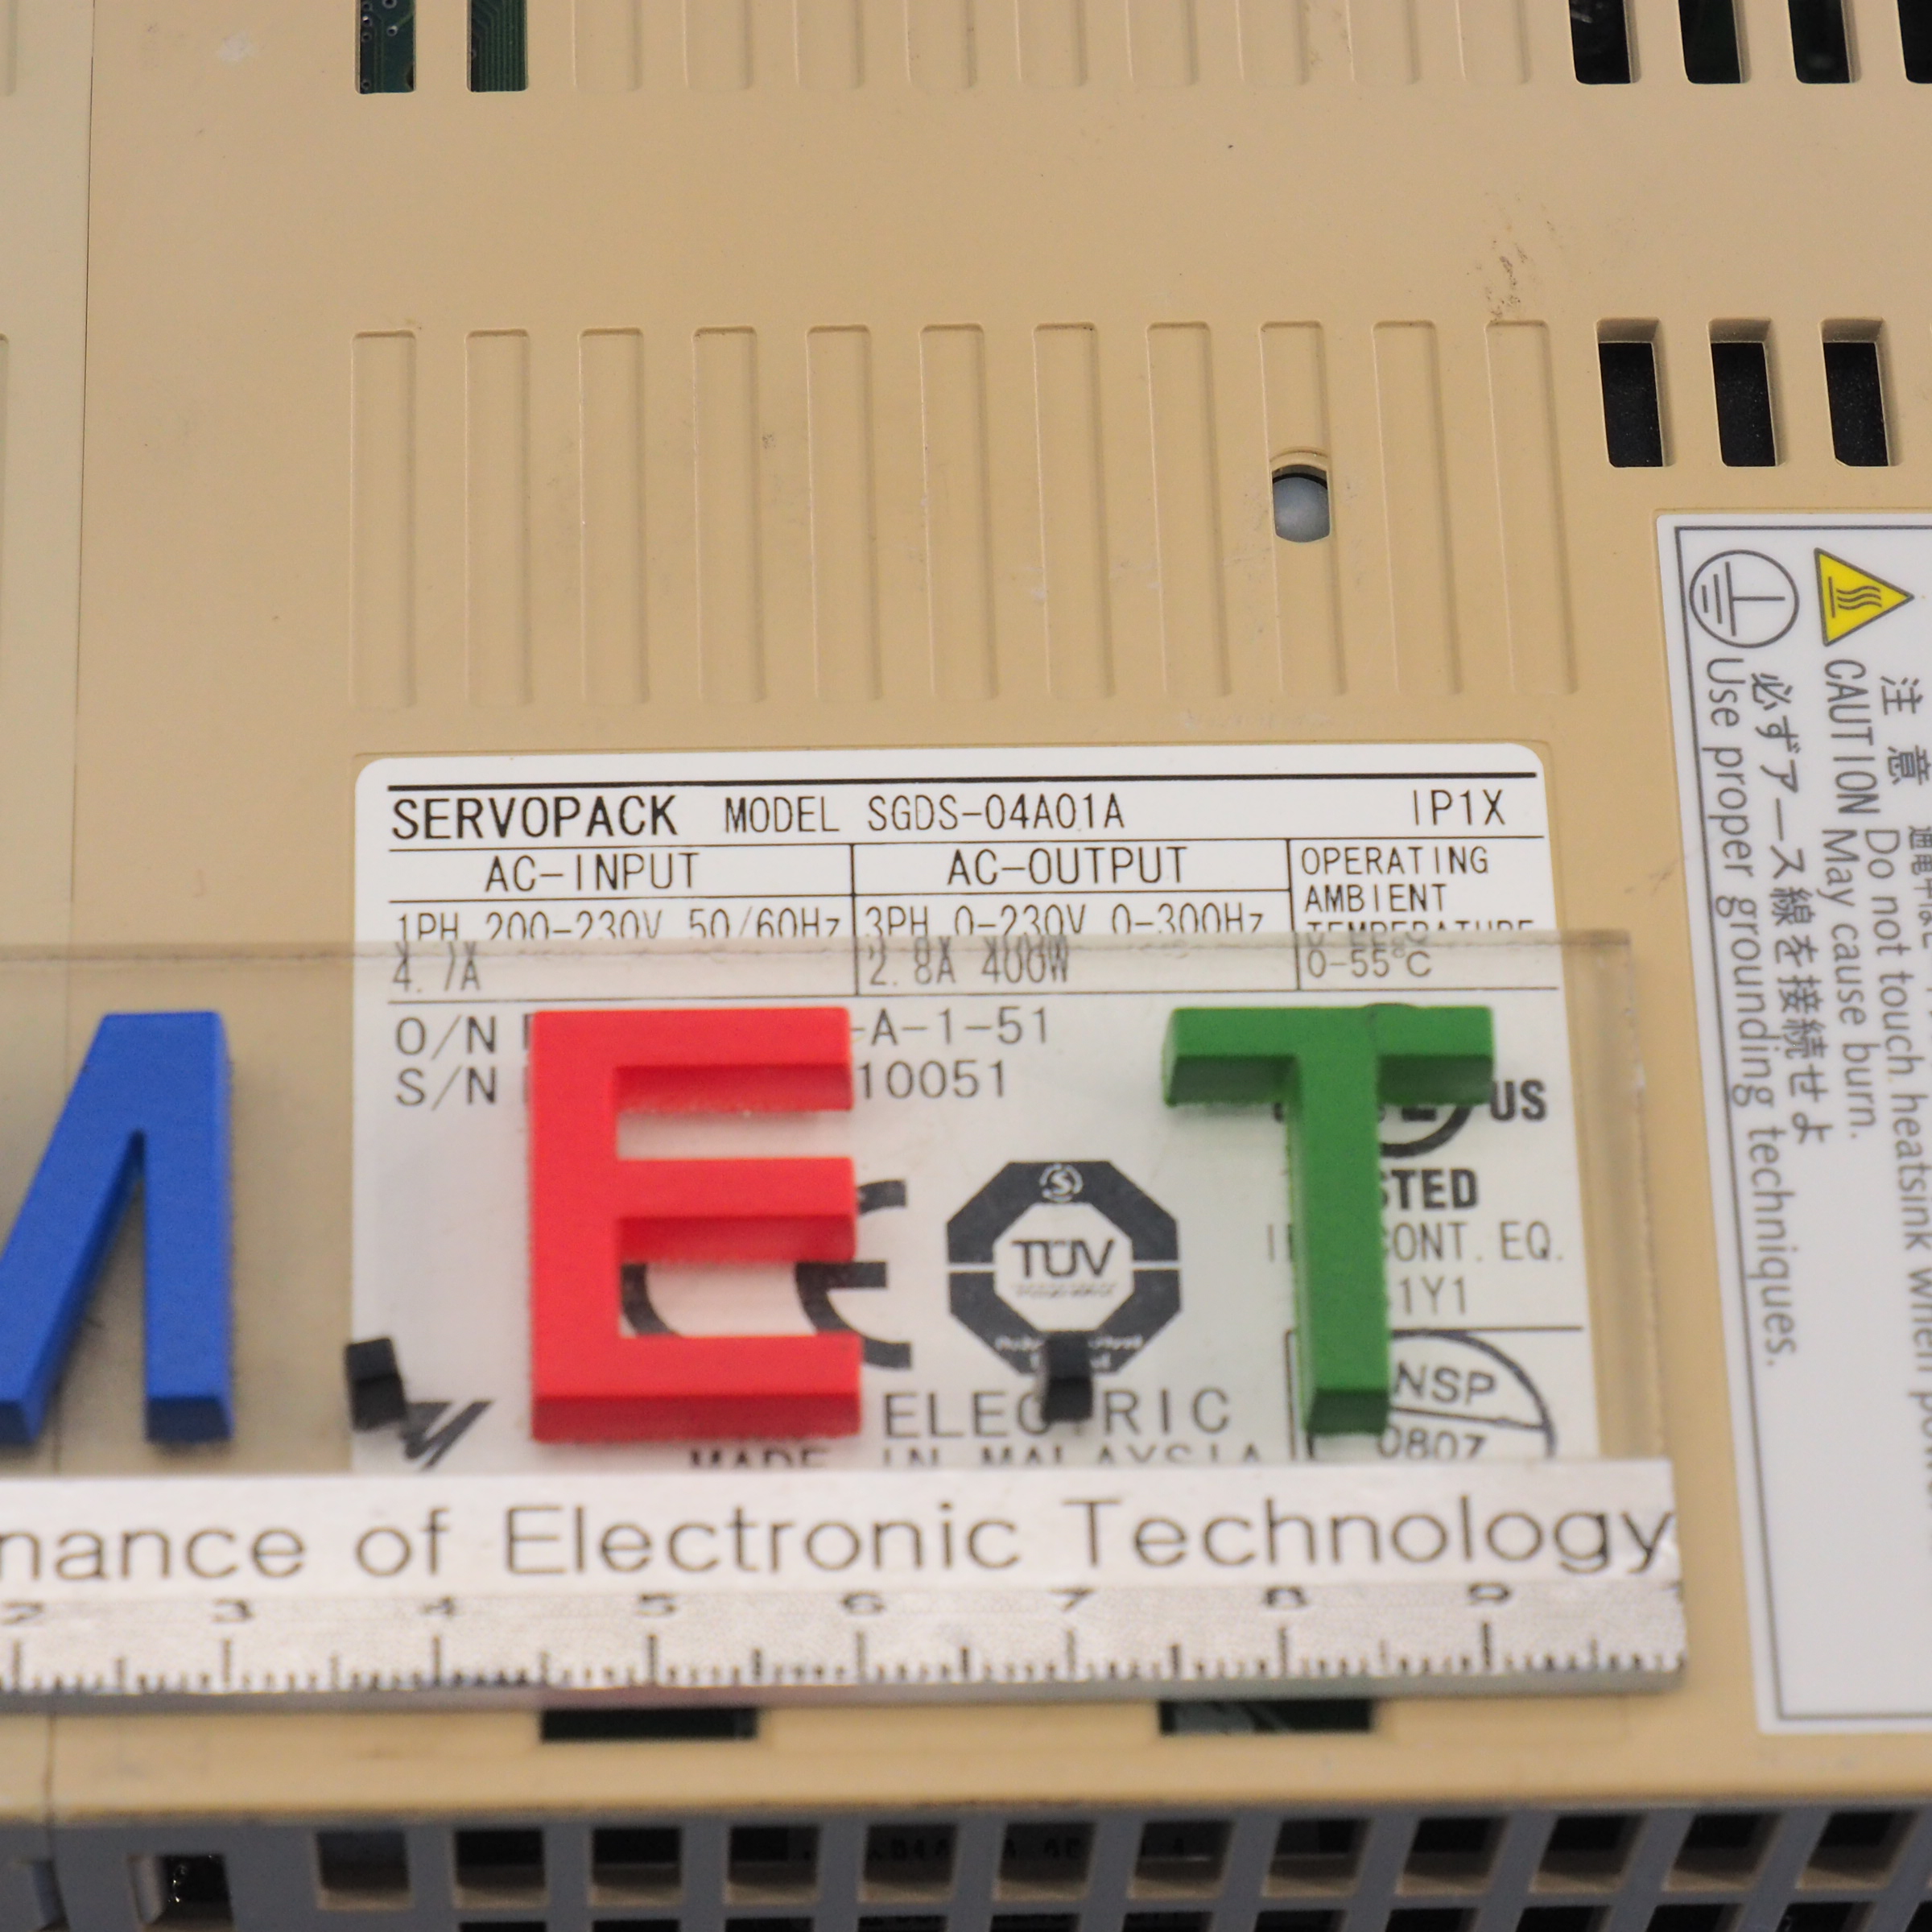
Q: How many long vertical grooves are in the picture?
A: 11